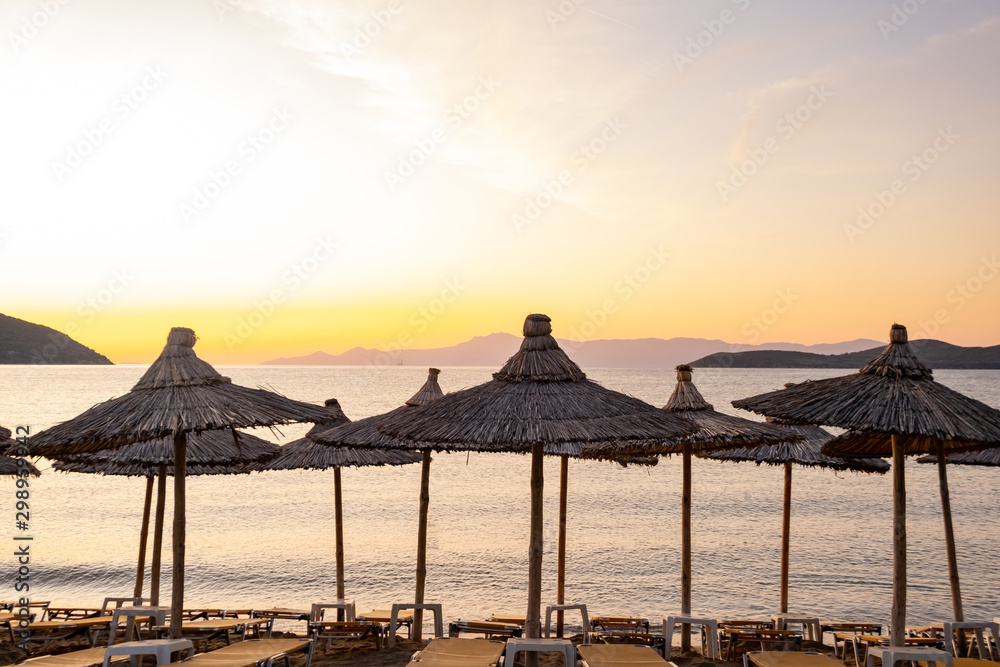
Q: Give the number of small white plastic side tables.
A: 11